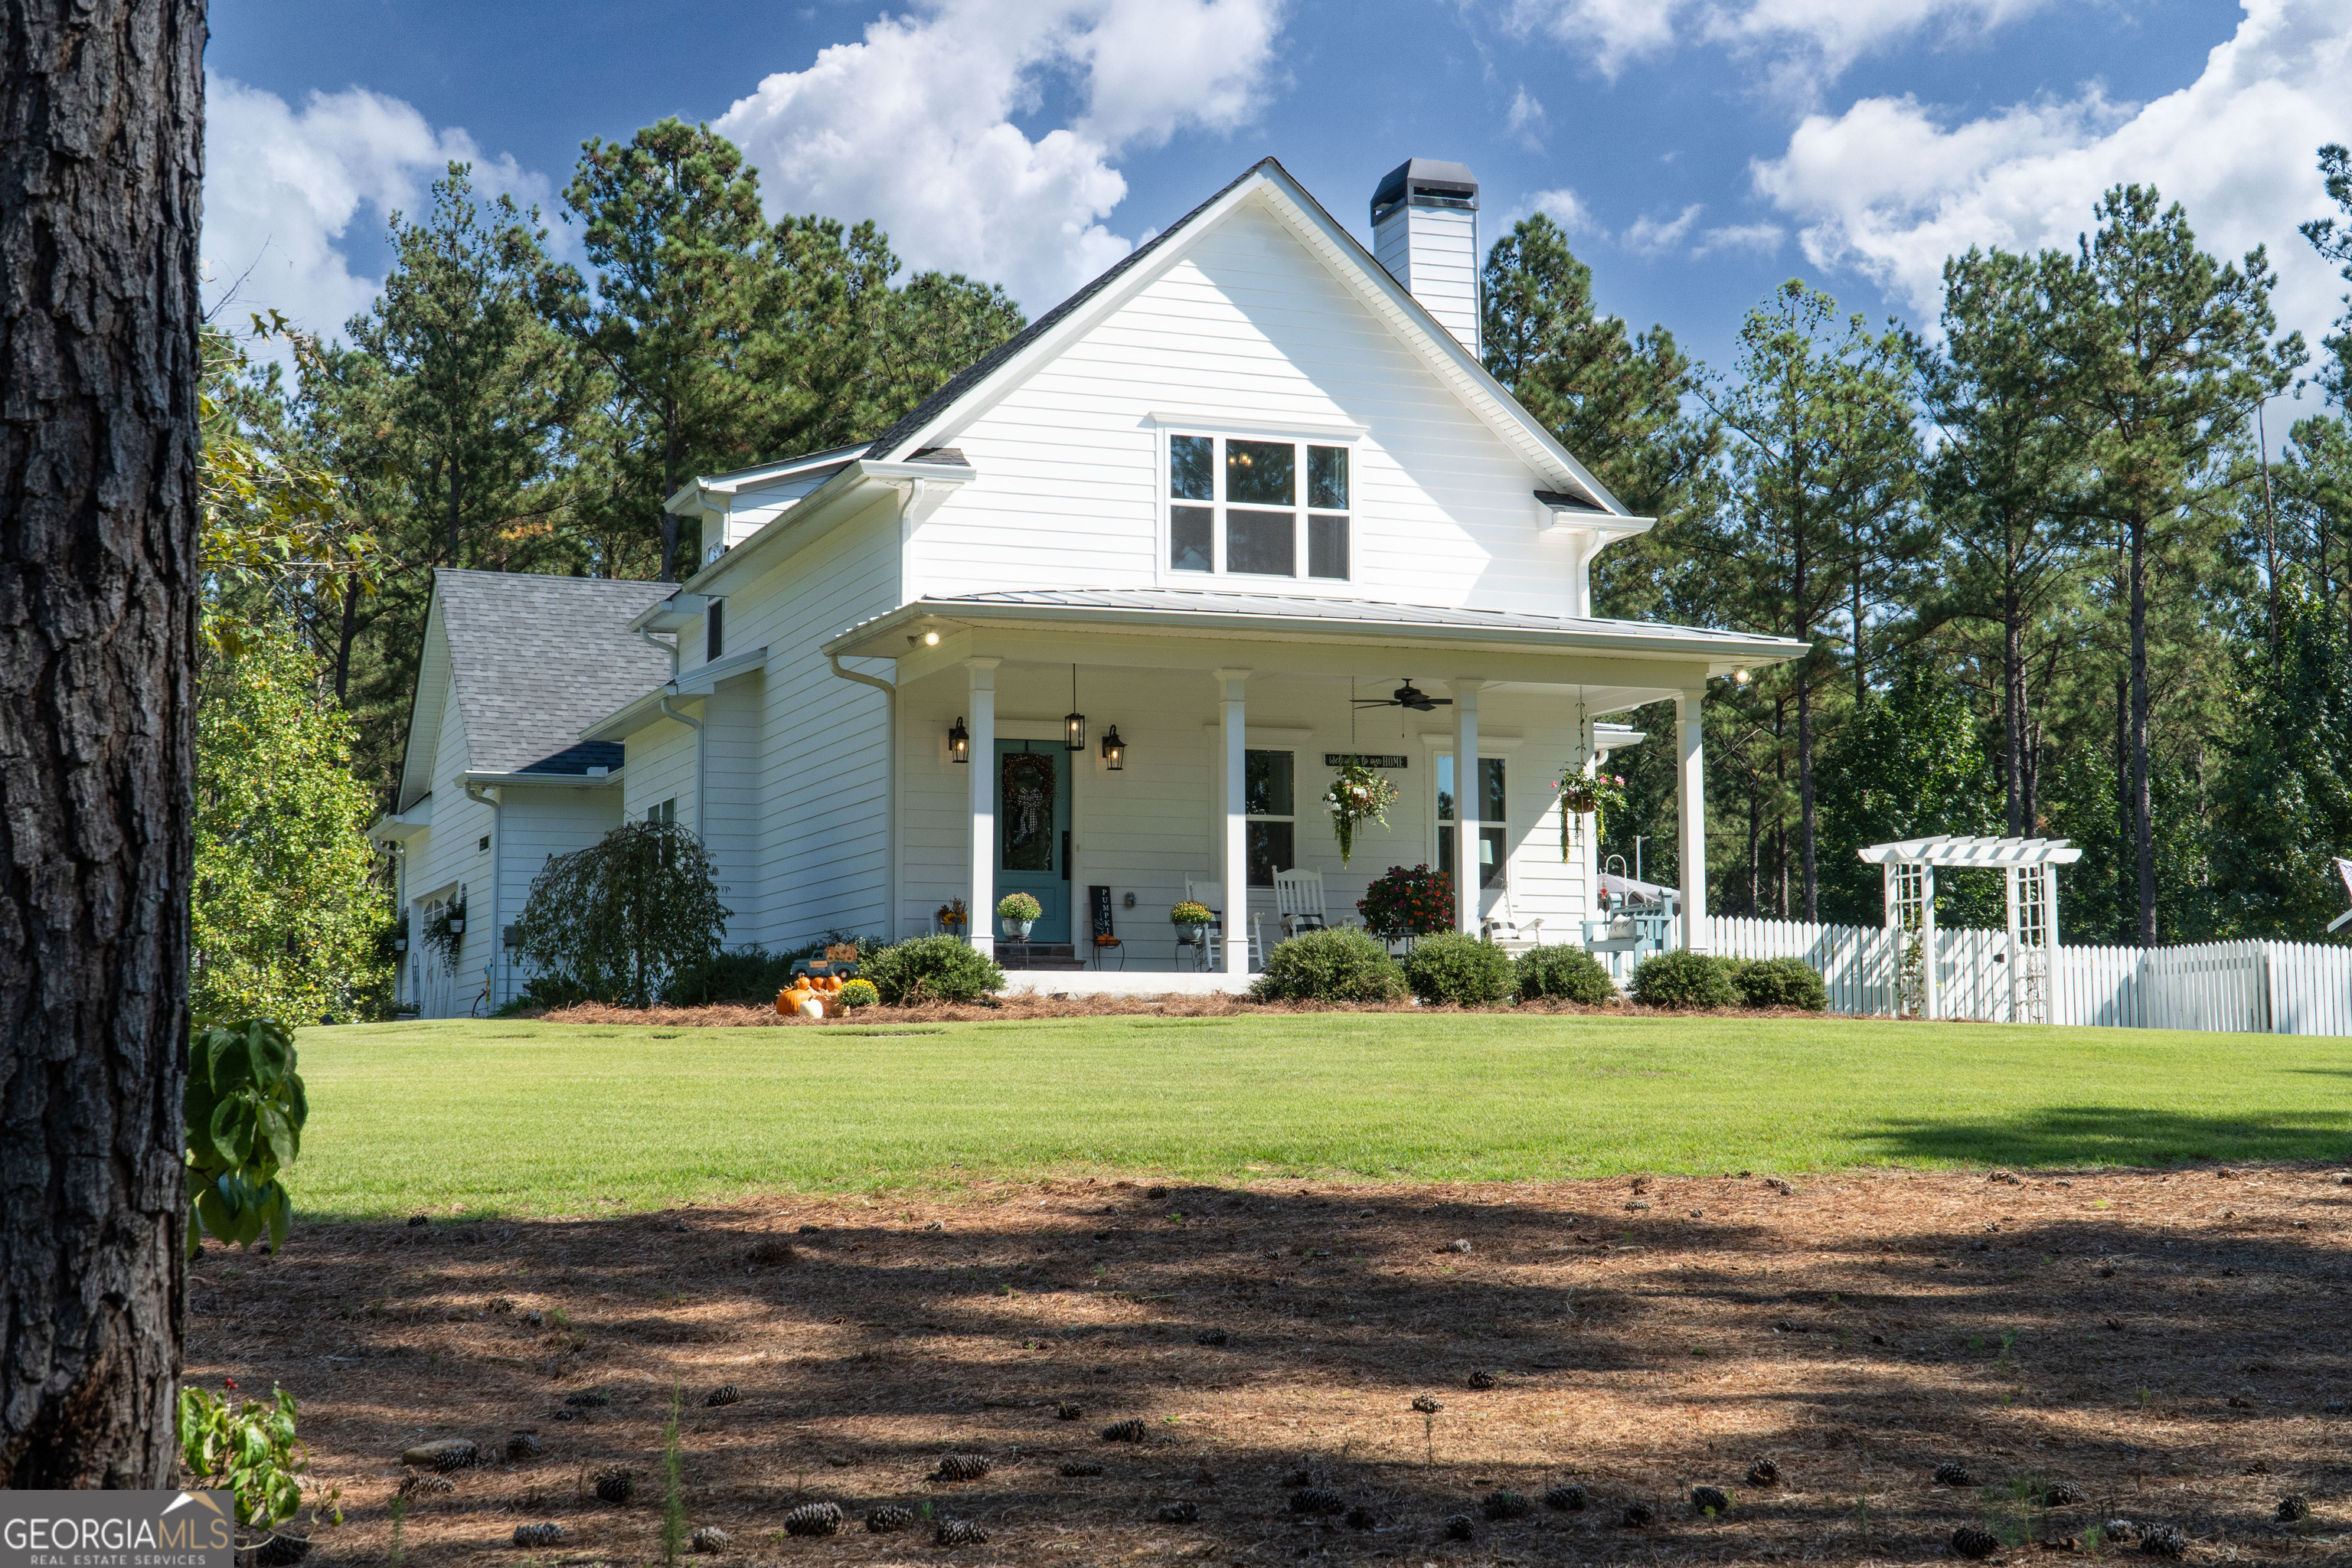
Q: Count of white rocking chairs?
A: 3